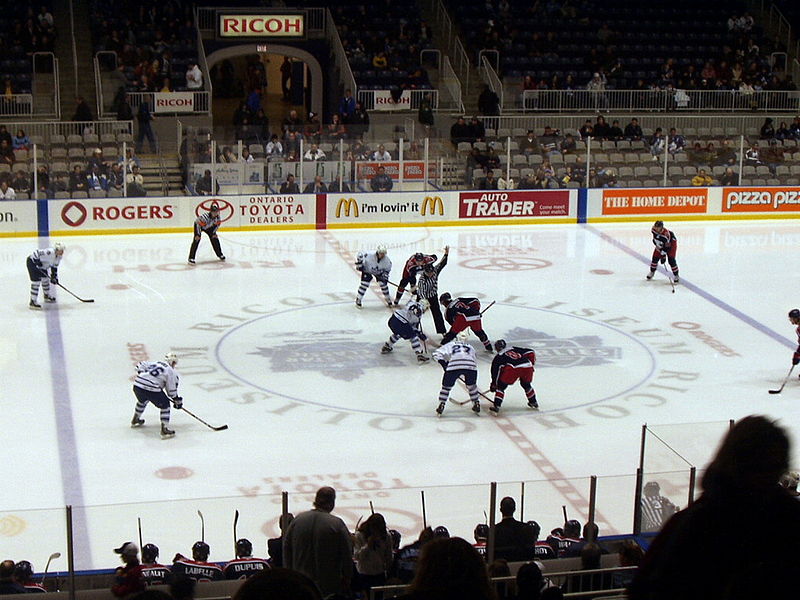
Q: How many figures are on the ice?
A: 12